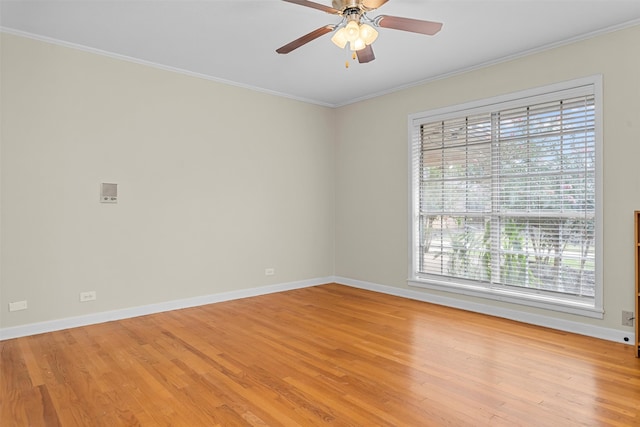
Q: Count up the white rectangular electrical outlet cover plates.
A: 3